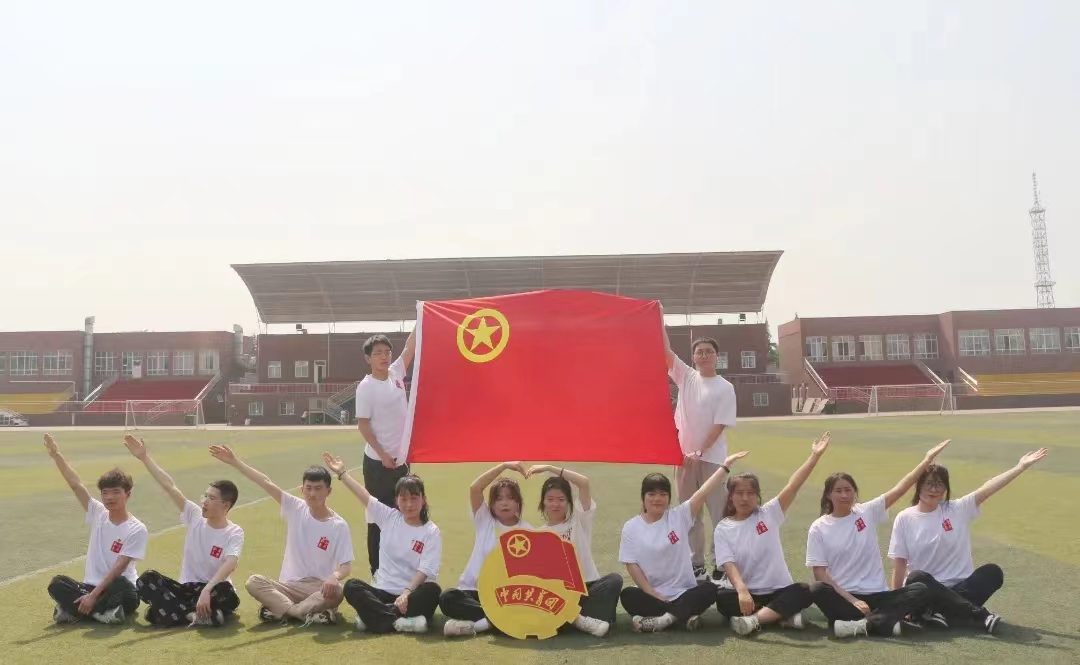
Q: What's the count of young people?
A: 12